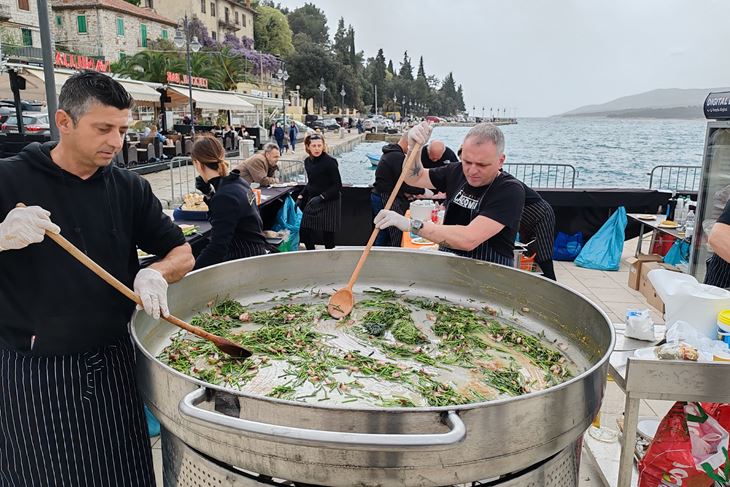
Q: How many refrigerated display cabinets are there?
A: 1